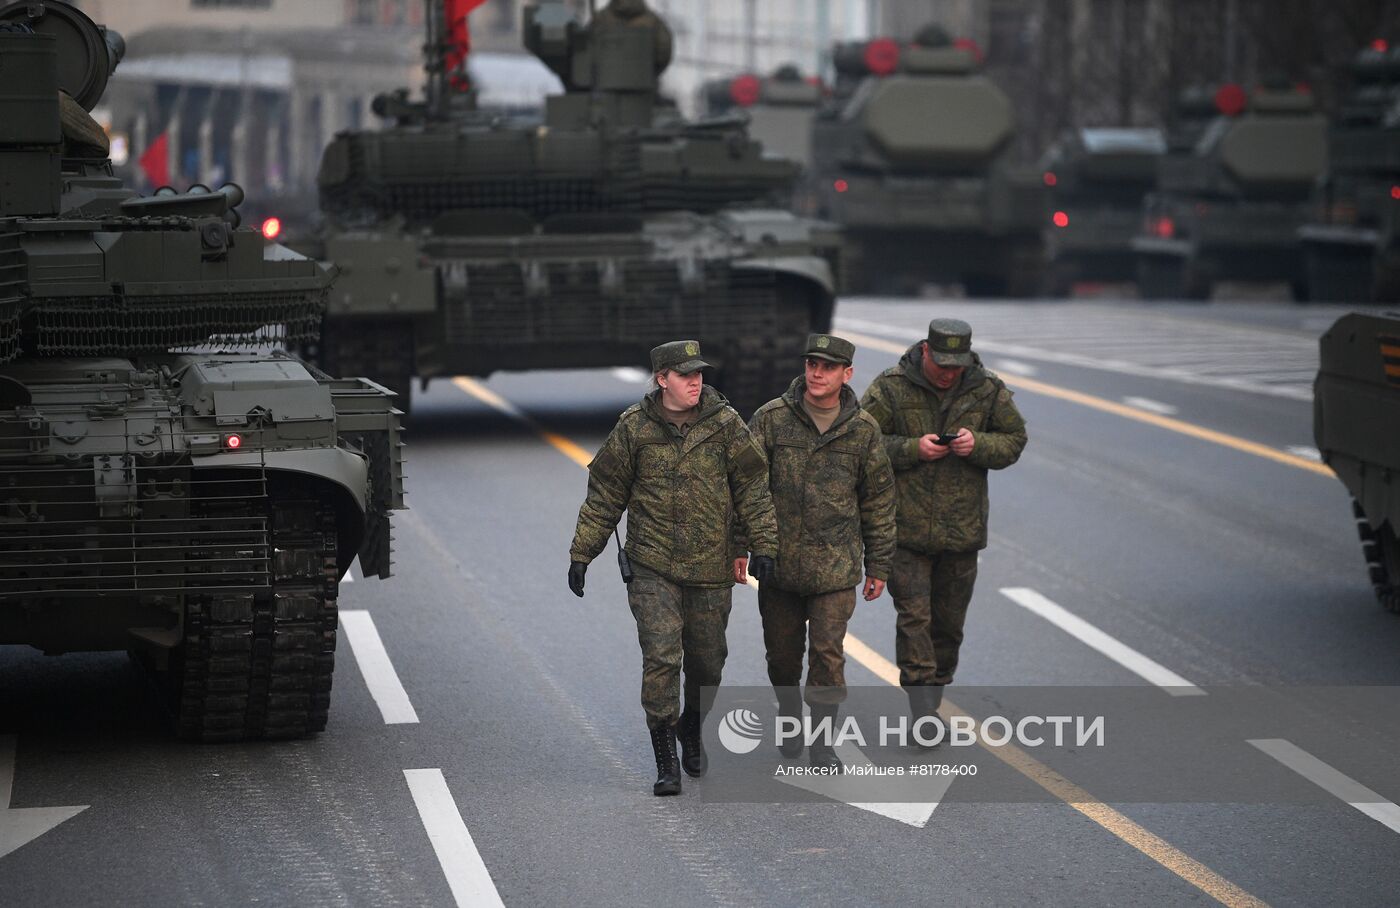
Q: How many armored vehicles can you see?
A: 8